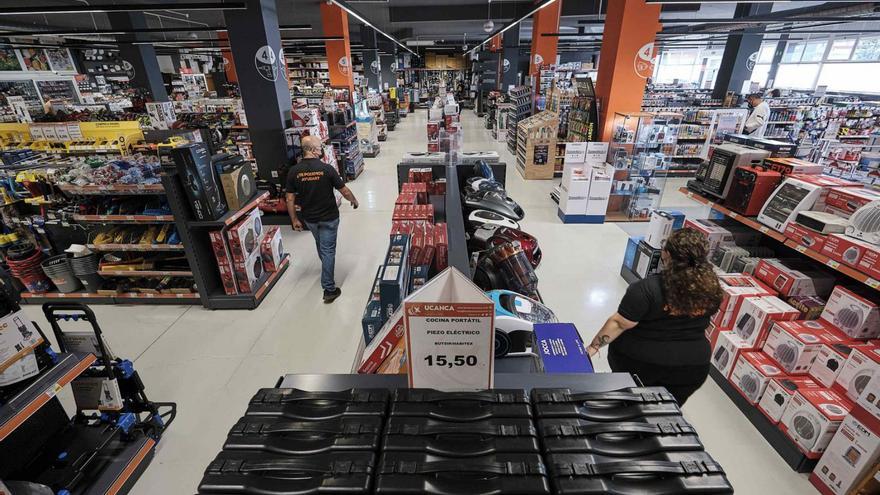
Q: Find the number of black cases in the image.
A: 9